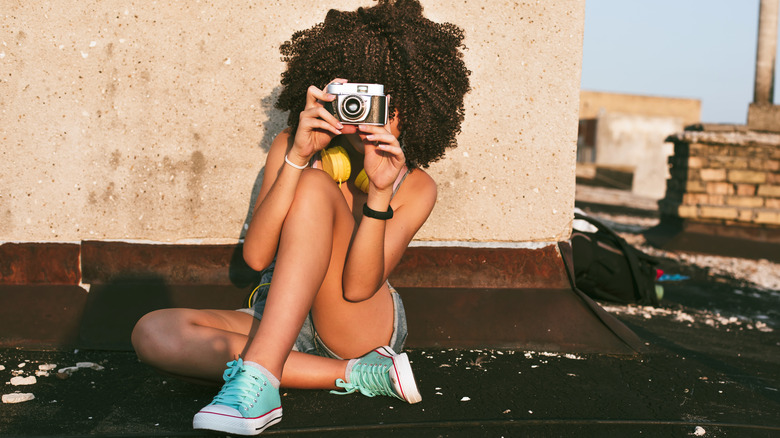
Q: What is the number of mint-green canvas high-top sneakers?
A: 2